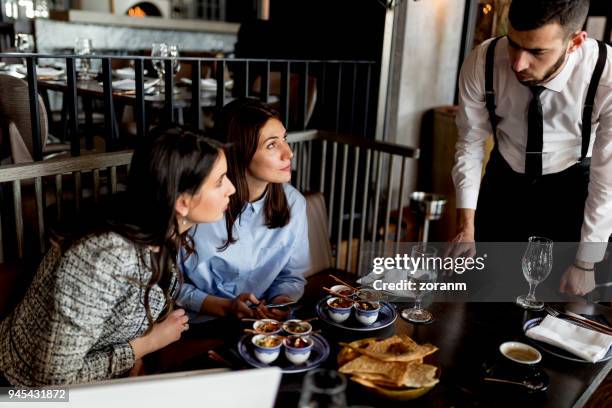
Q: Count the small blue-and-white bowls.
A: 8